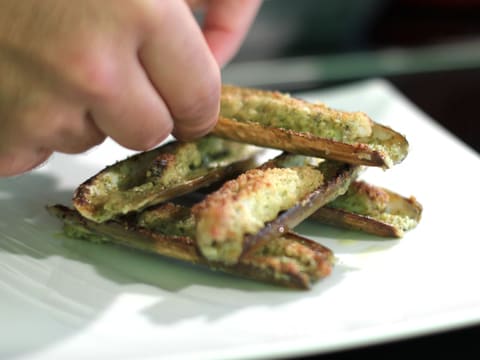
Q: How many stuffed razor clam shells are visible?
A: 5